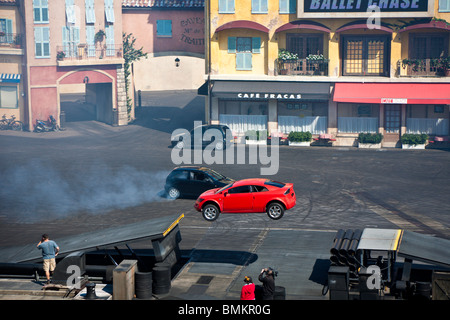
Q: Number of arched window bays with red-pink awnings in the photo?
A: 4